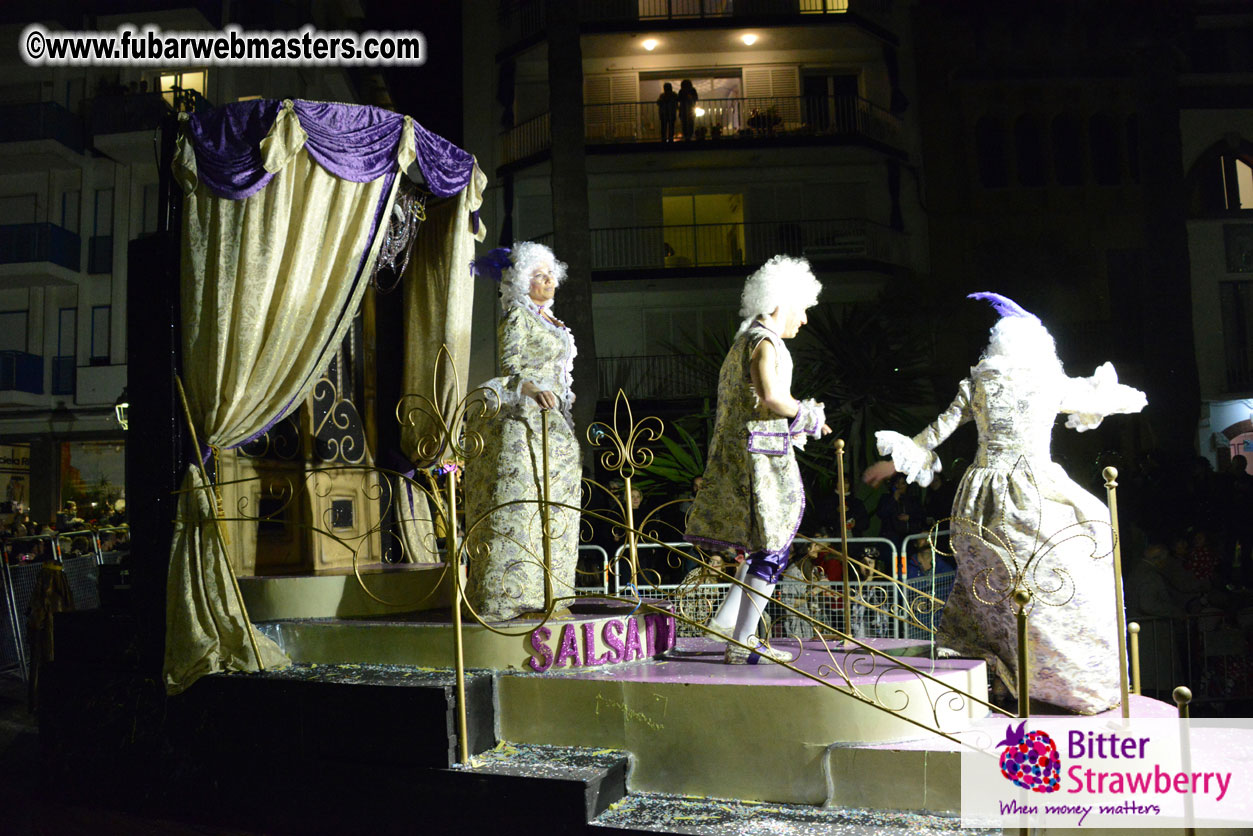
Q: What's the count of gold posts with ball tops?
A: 5